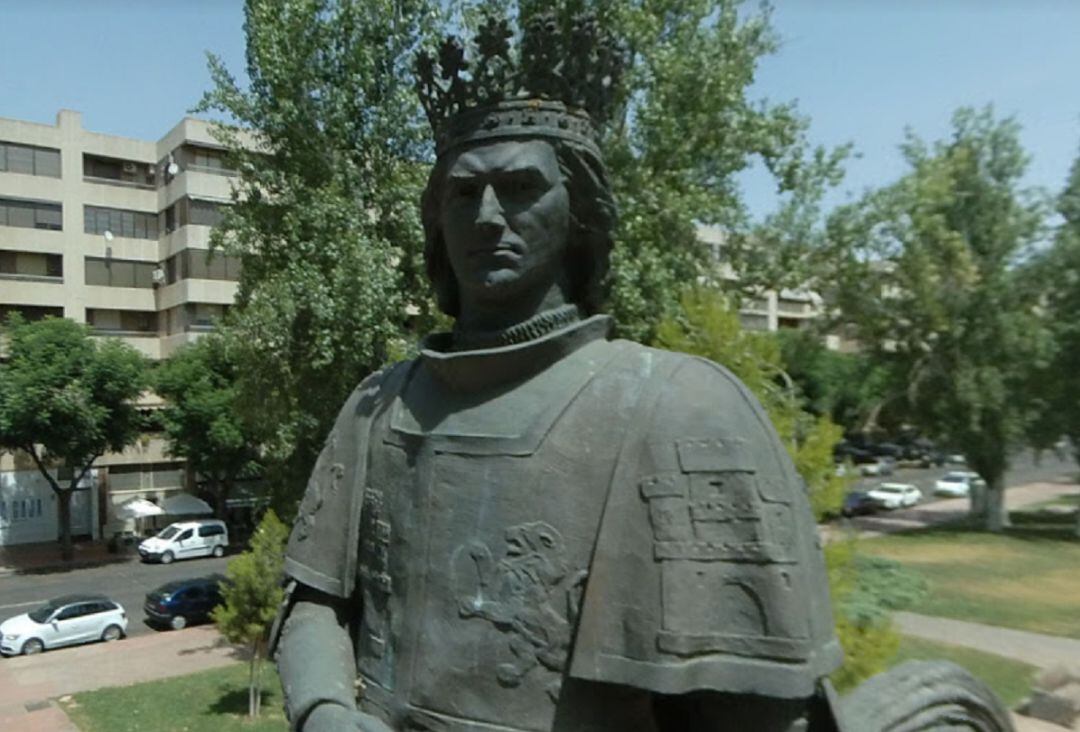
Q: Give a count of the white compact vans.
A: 1